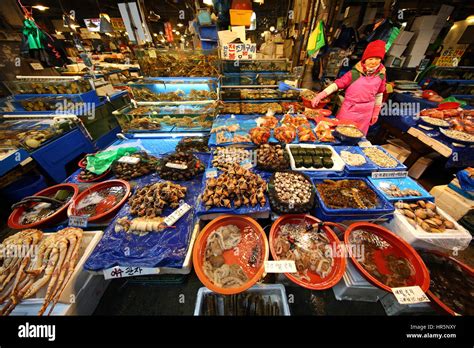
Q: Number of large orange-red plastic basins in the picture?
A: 6